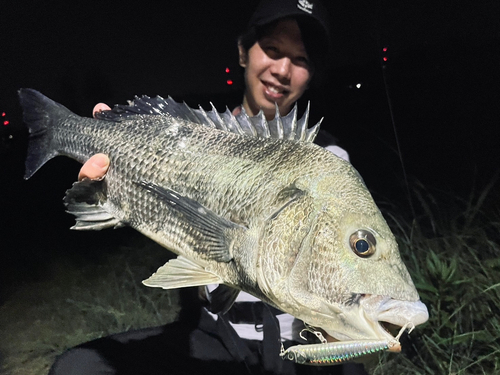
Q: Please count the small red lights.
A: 6